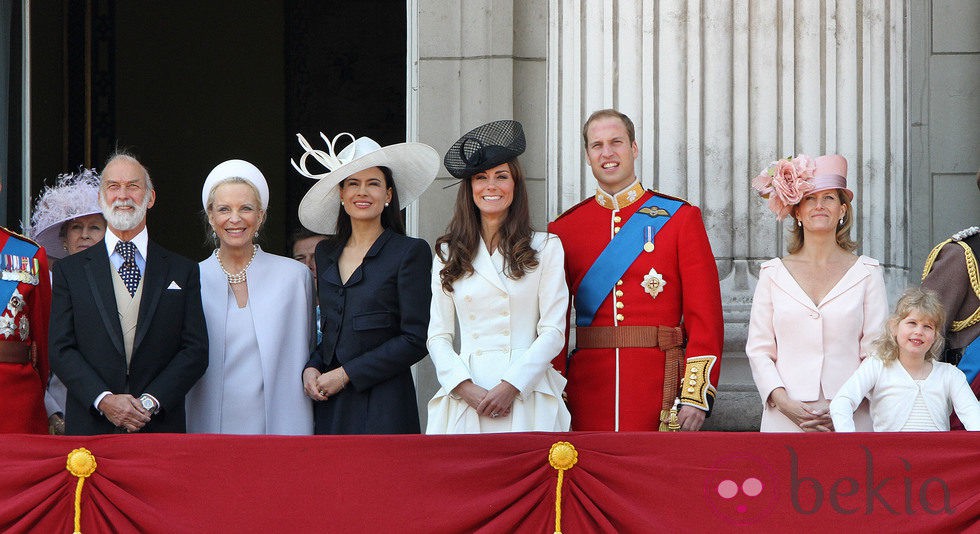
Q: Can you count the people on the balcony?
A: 11